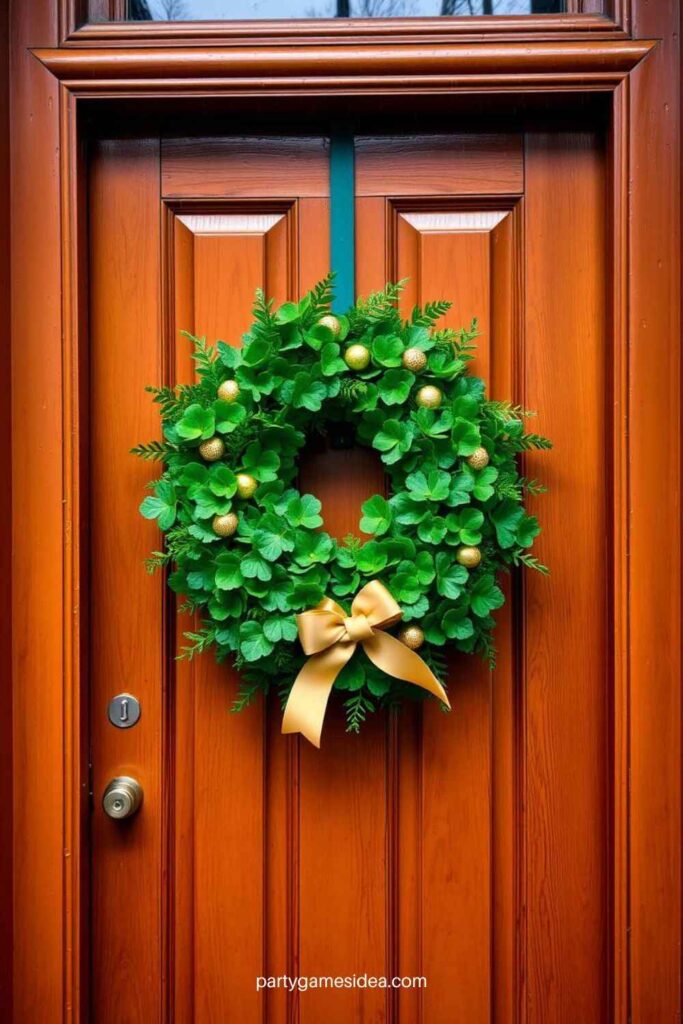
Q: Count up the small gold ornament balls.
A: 11